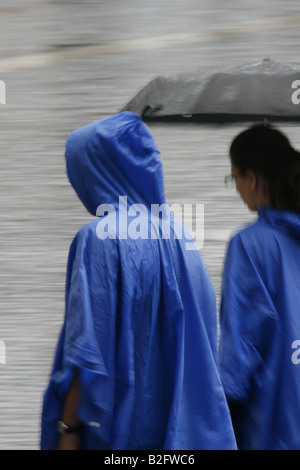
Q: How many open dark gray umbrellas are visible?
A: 1